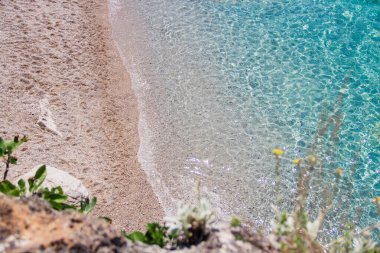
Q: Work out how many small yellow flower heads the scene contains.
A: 5